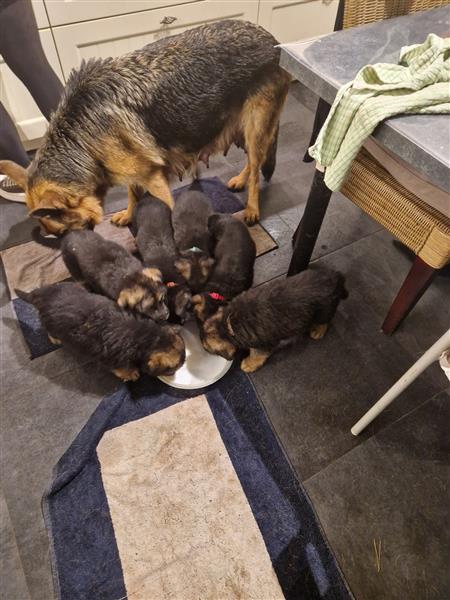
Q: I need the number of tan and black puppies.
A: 6